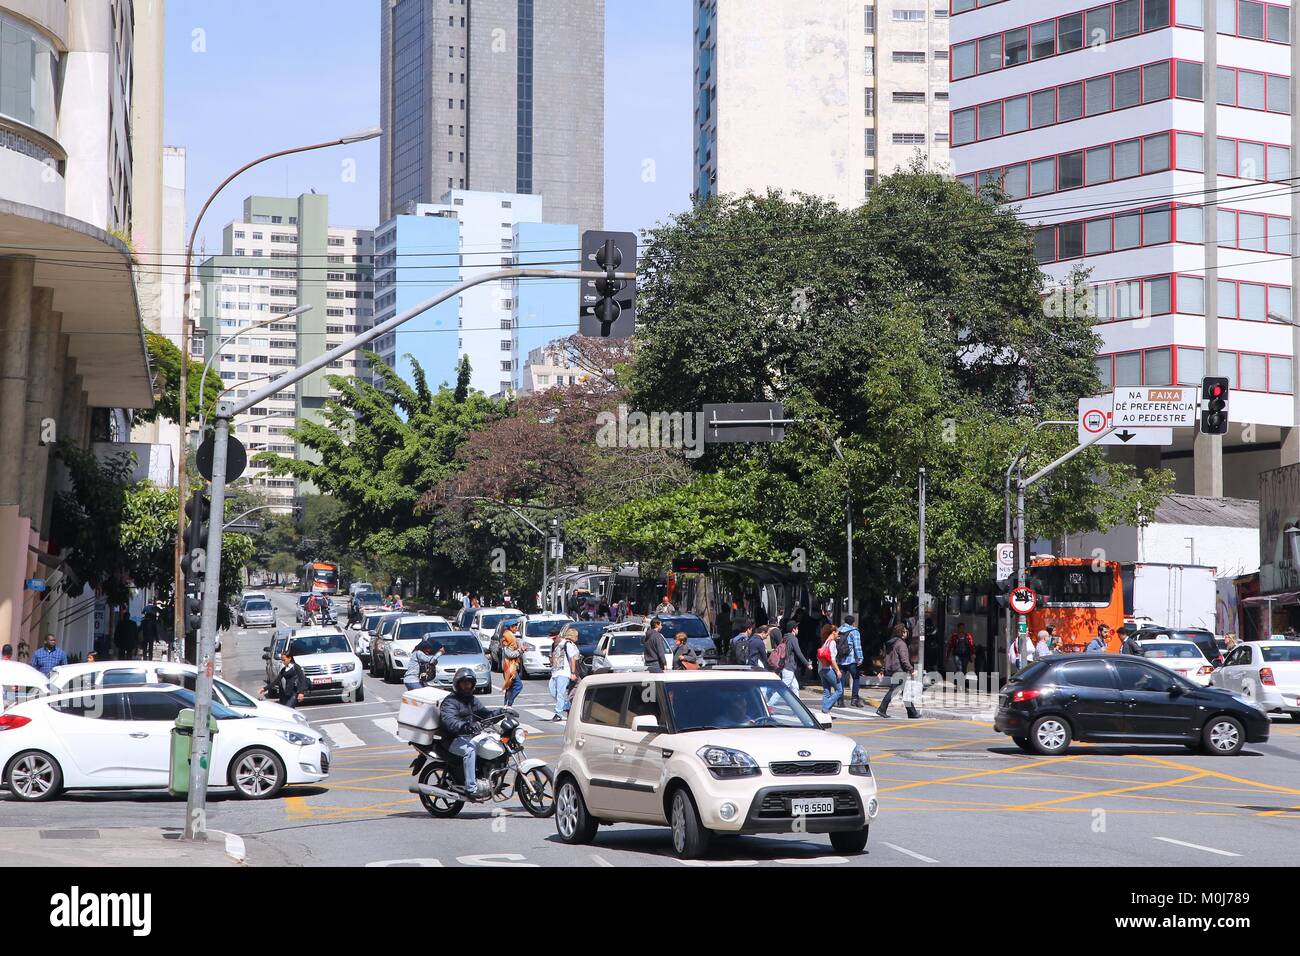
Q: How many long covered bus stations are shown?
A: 2